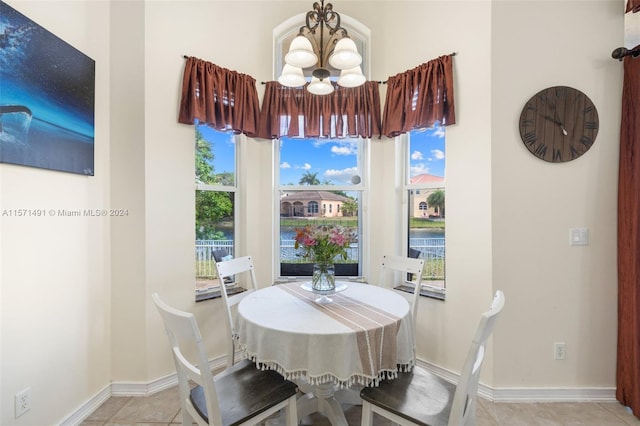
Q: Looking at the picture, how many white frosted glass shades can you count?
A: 5